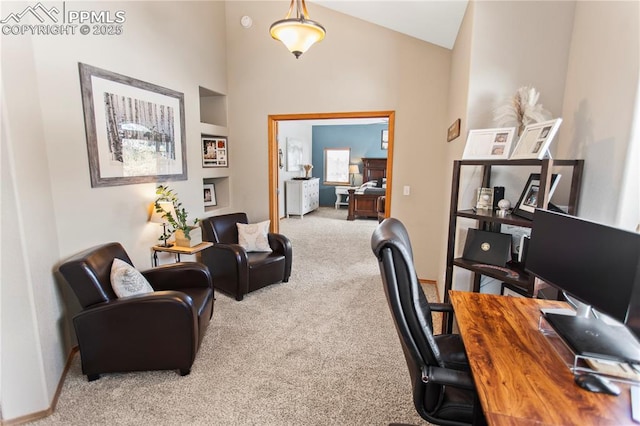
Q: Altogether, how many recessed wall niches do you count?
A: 3